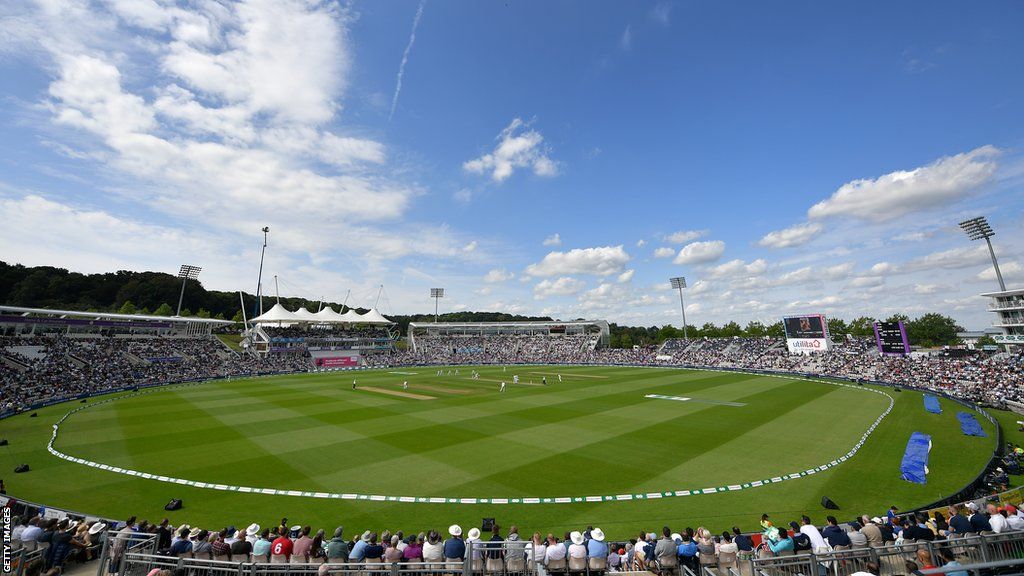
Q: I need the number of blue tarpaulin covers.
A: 3